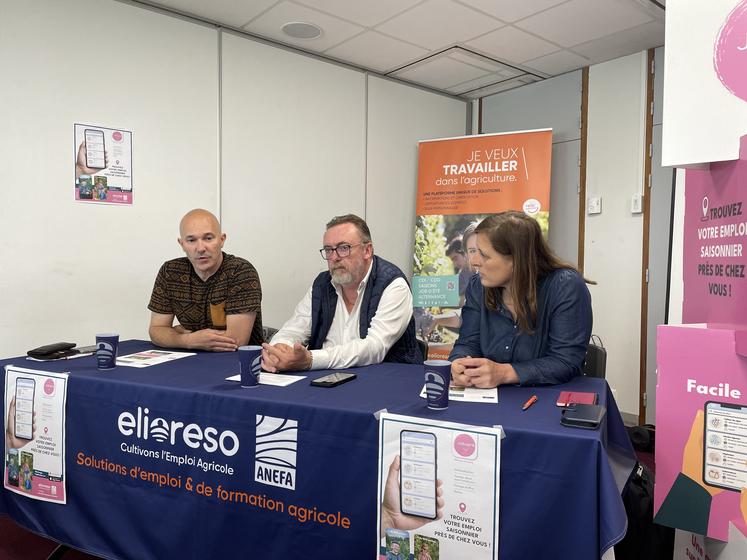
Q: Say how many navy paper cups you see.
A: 3